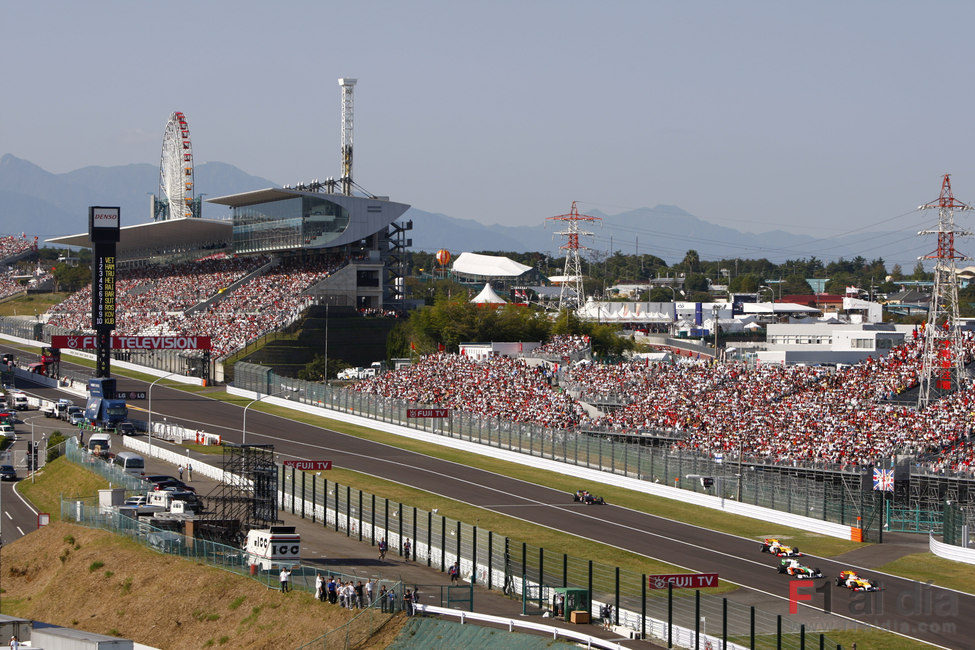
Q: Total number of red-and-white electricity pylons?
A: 2